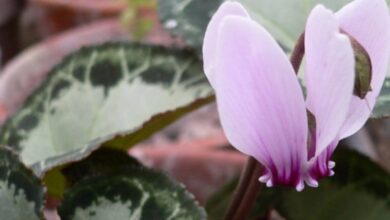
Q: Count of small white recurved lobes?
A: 6